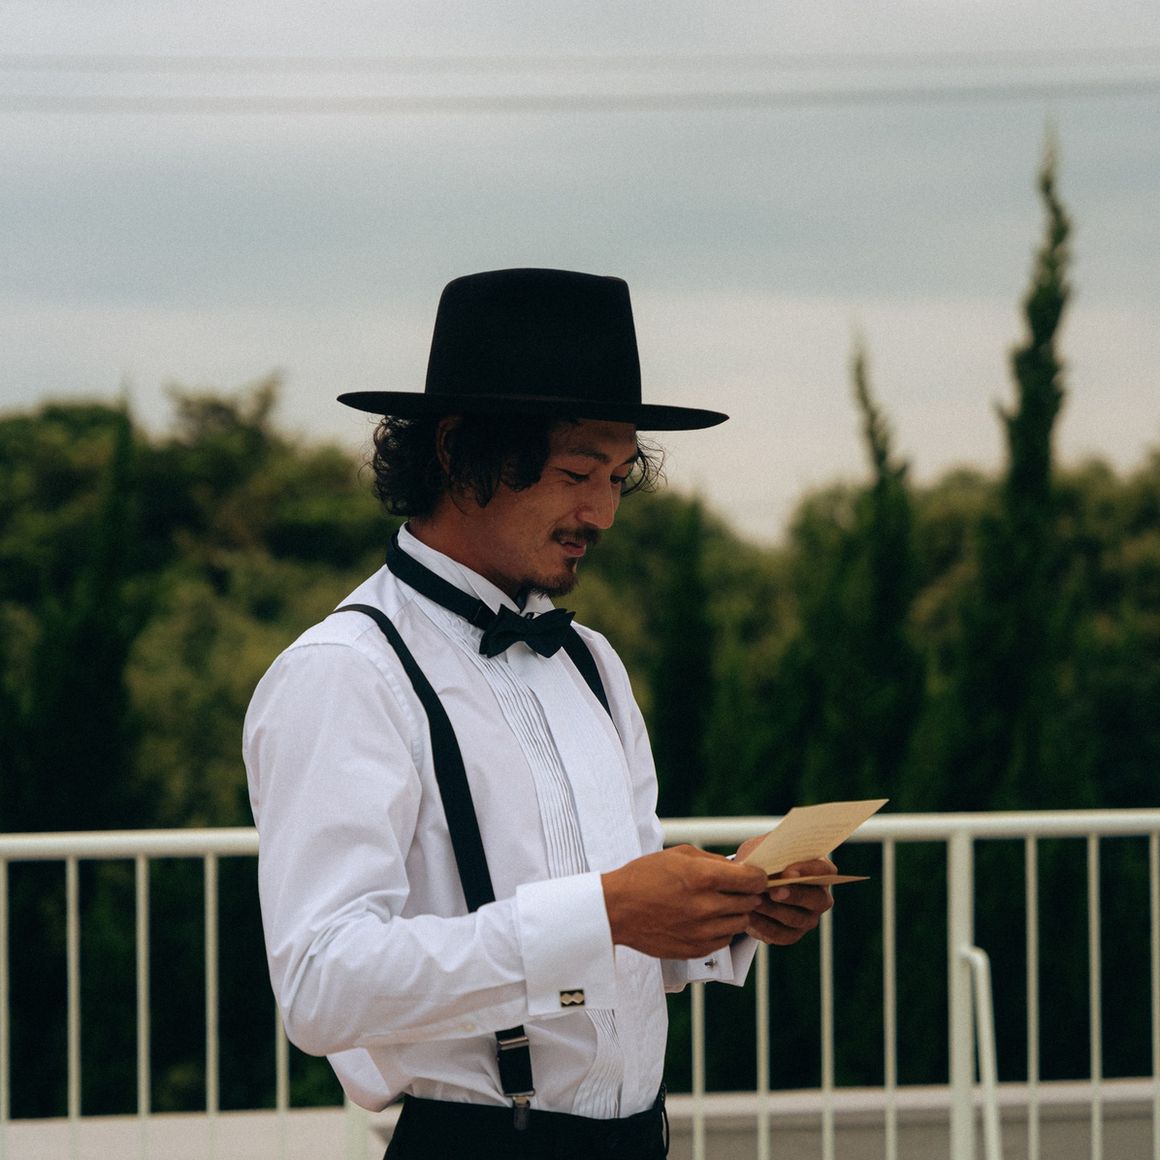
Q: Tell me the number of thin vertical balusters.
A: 12